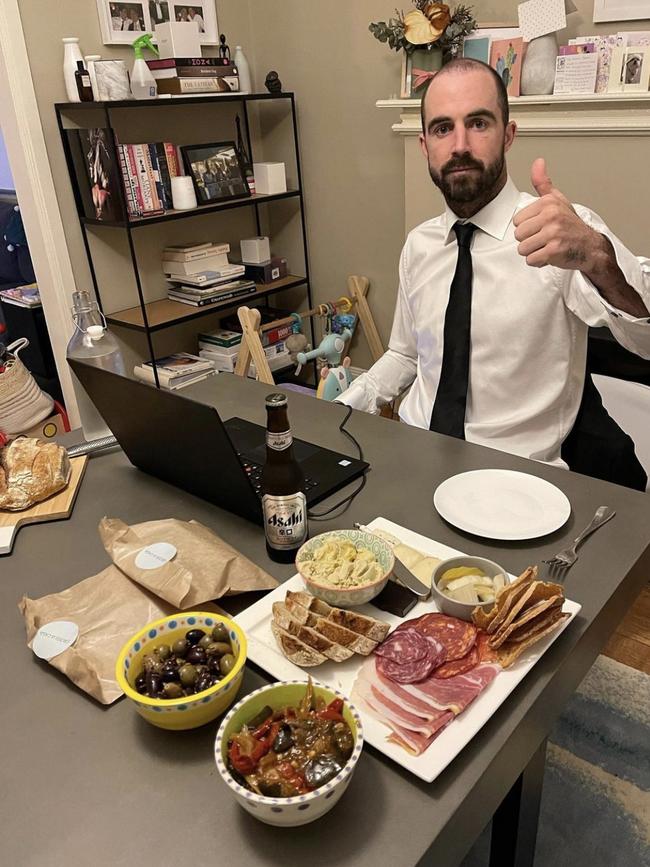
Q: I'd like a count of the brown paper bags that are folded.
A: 2